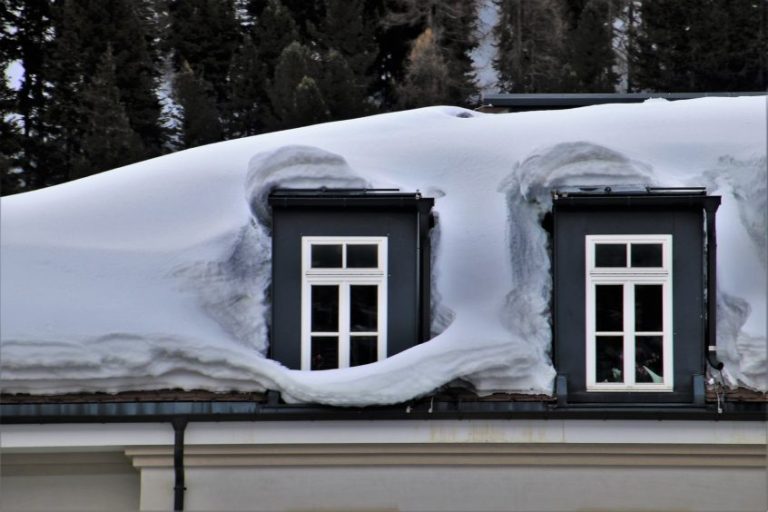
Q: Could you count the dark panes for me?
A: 12